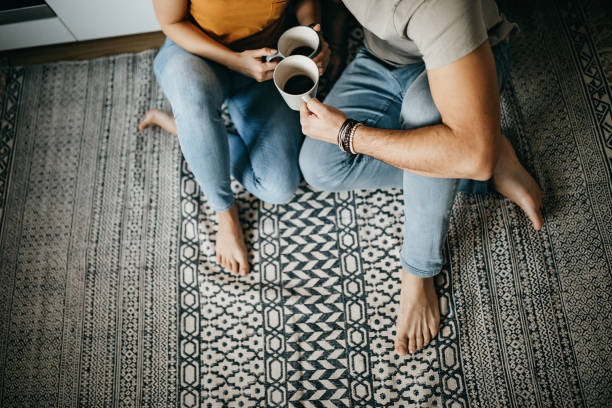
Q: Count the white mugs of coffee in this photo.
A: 2